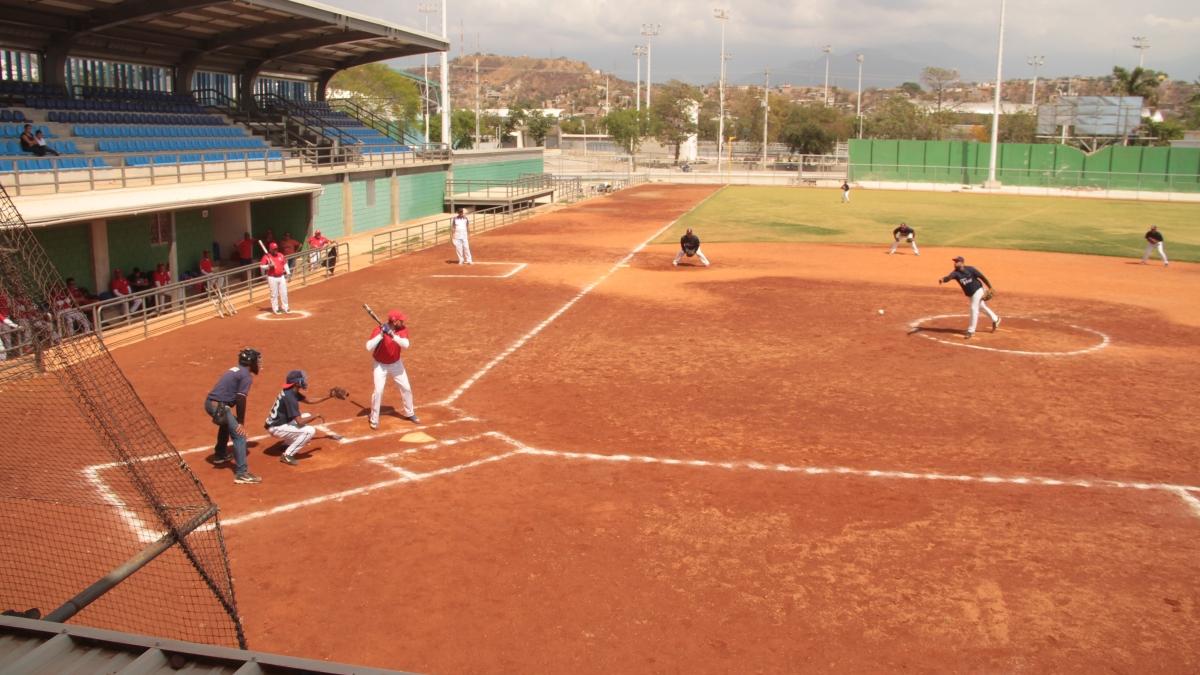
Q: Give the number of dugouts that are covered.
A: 1